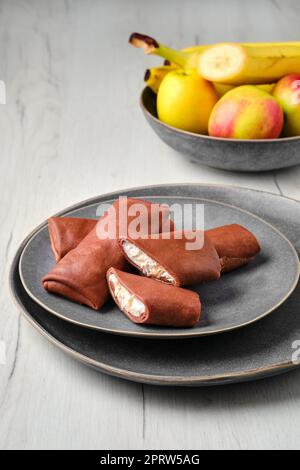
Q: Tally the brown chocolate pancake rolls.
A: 5